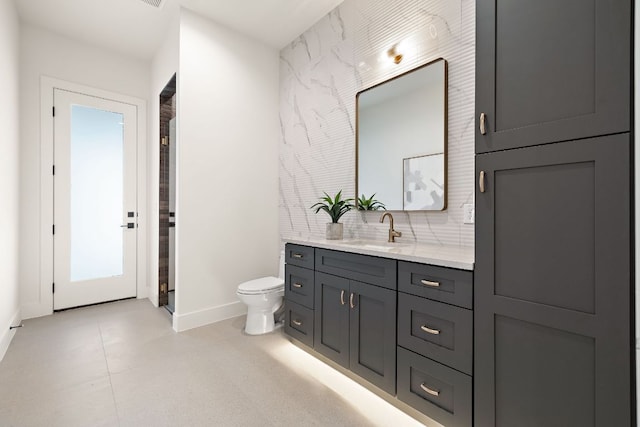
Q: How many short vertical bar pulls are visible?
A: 4